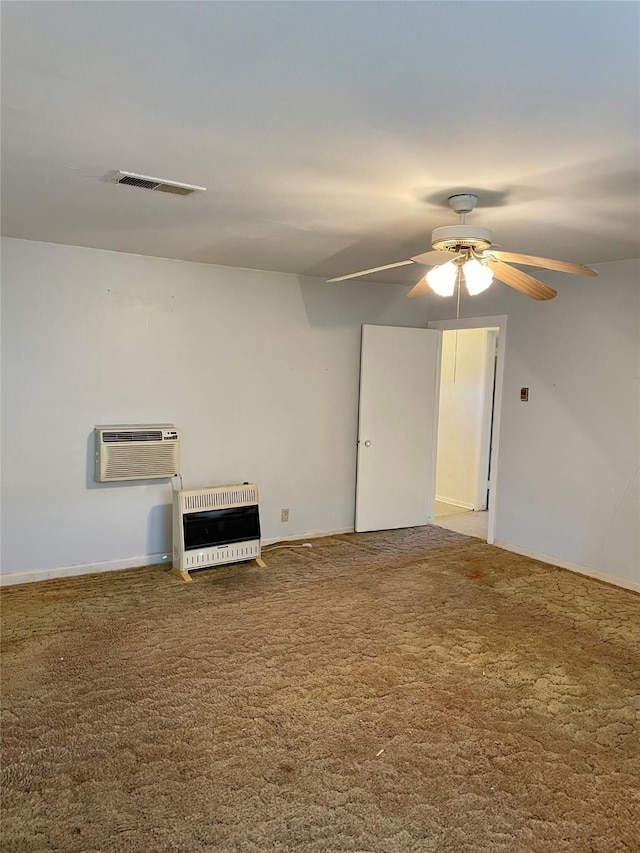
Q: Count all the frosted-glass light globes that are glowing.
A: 2